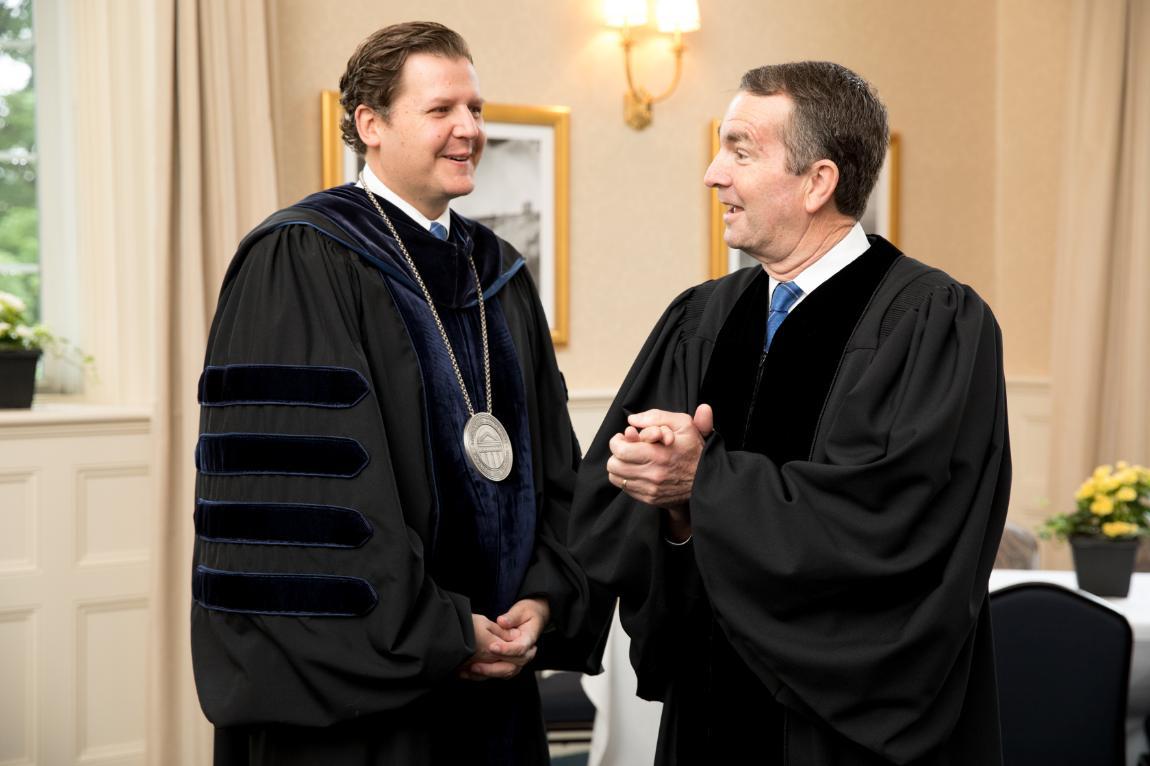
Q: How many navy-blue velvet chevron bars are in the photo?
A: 4